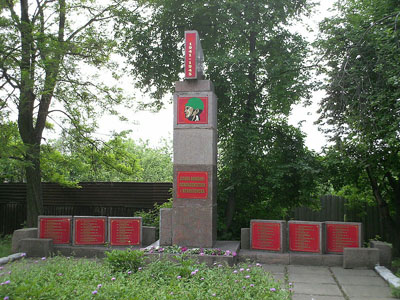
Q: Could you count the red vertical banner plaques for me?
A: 1